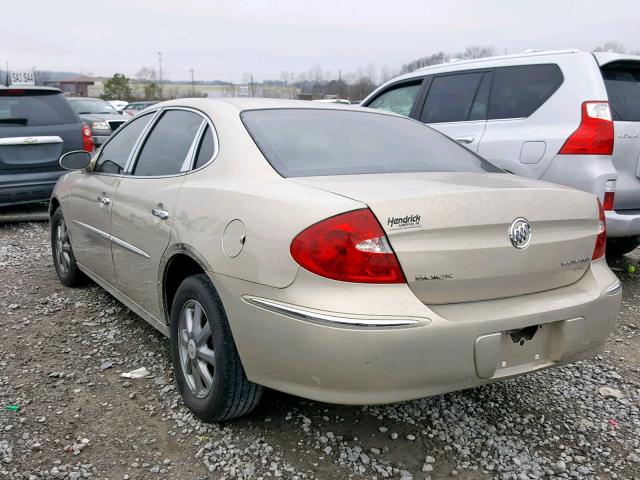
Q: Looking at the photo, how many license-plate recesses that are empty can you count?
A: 2